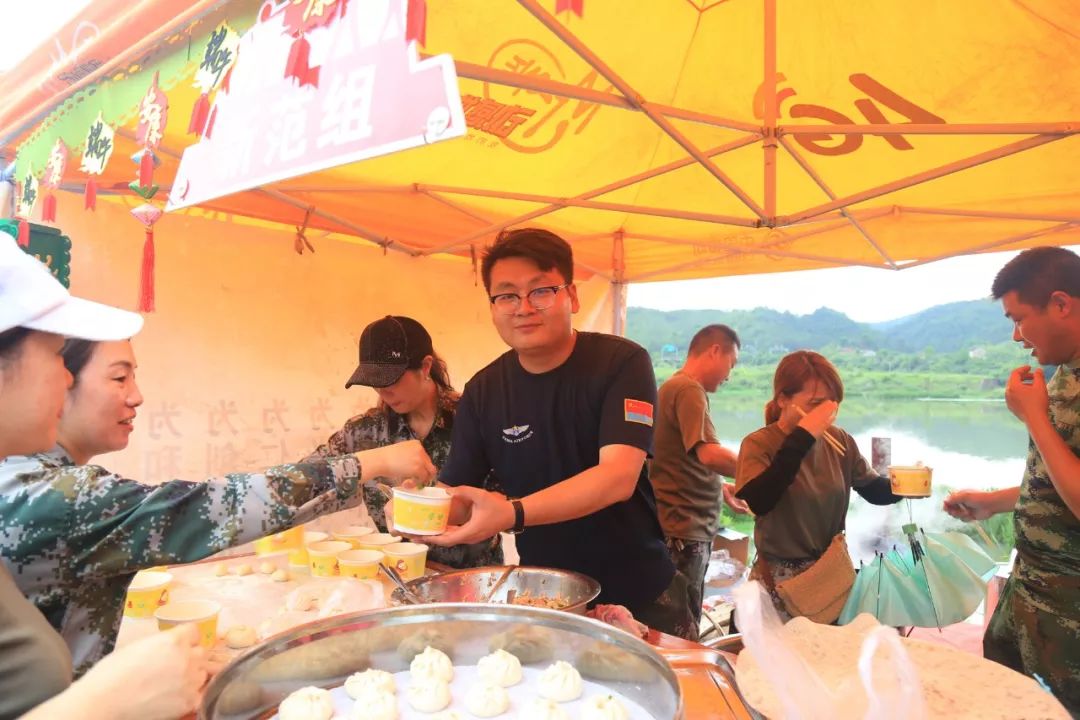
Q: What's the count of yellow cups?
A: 11